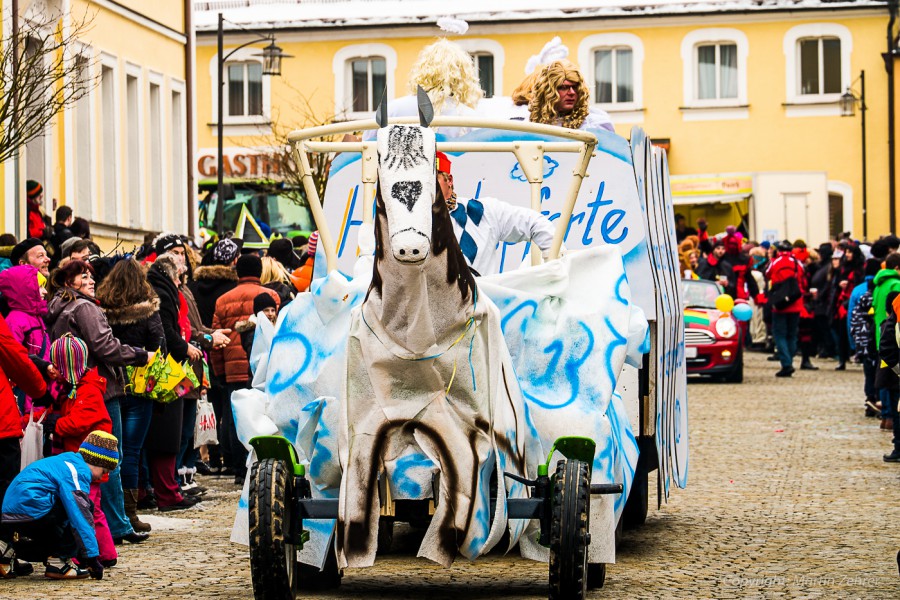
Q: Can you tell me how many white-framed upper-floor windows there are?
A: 6